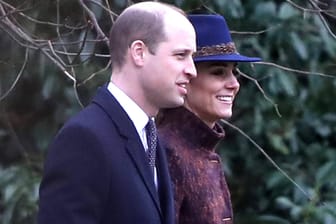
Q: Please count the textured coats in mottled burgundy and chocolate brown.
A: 1